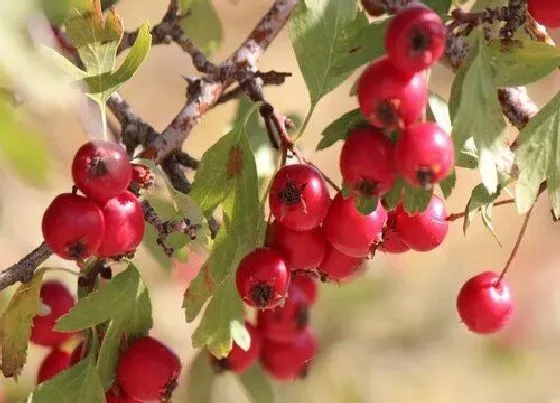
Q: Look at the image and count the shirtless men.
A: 0